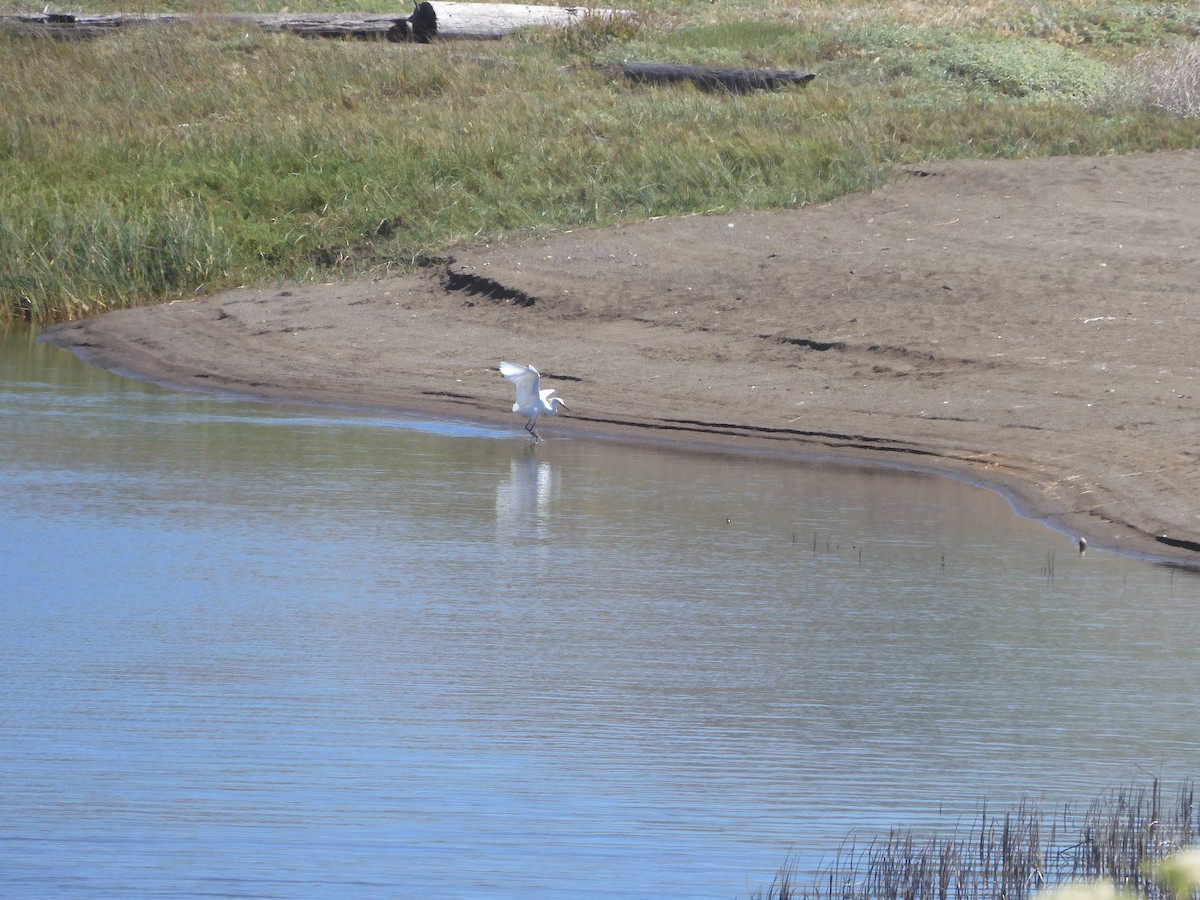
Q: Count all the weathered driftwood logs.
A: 3